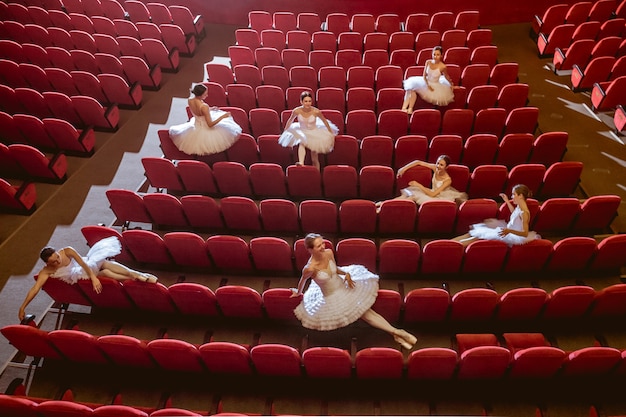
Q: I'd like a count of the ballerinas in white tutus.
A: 7